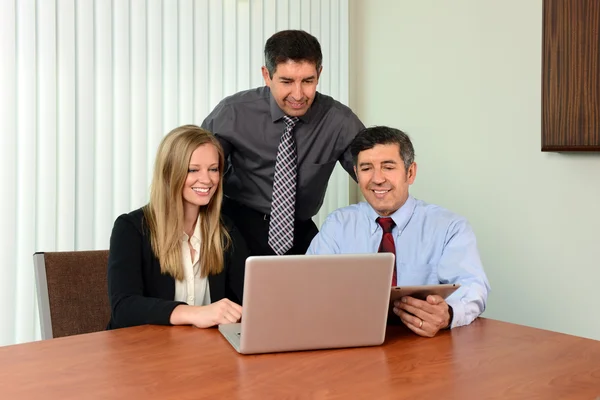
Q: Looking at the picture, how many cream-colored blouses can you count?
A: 1